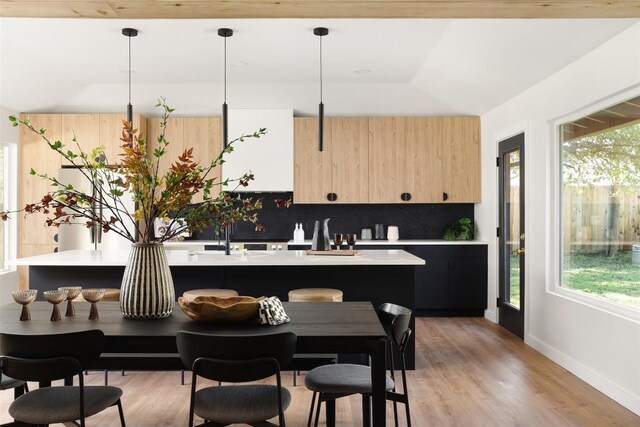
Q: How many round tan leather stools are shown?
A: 3